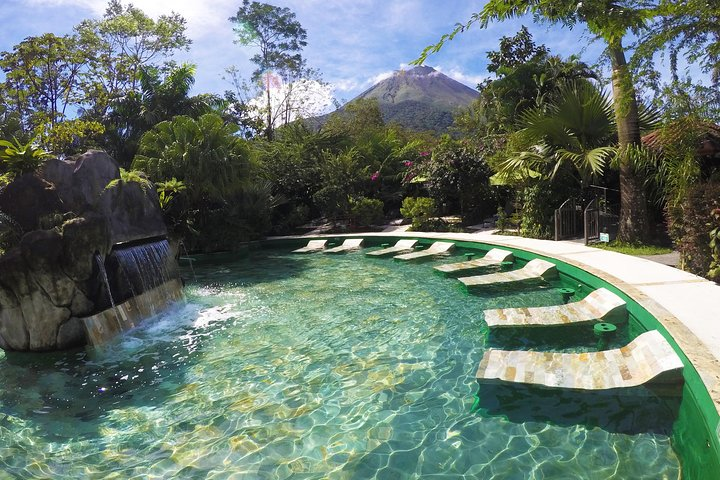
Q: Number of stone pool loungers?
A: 8